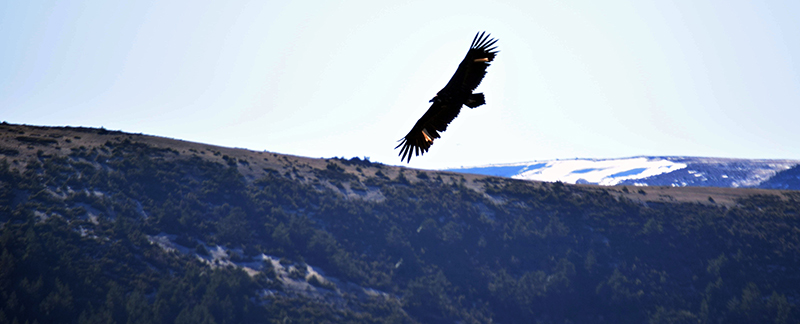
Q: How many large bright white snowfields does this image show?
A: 1